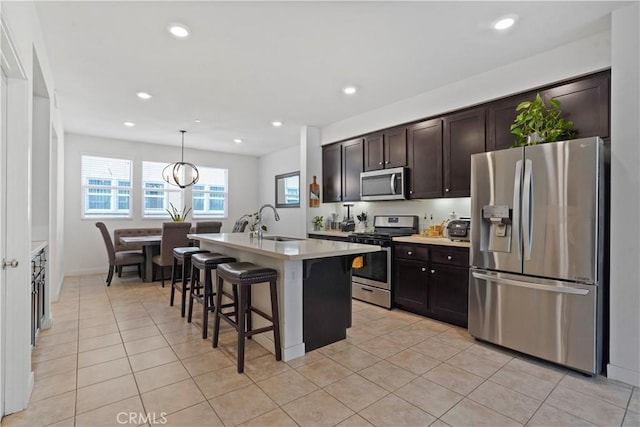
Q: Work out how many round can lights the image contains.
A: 7